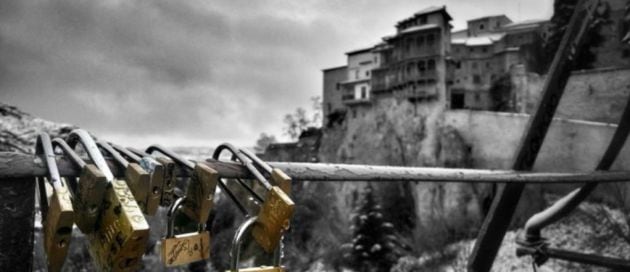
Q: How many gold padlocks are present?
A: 11